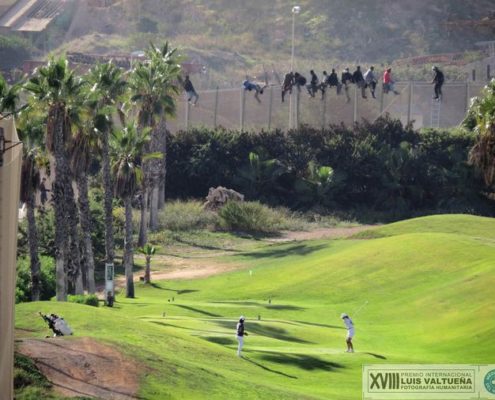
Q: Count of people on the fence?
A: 12